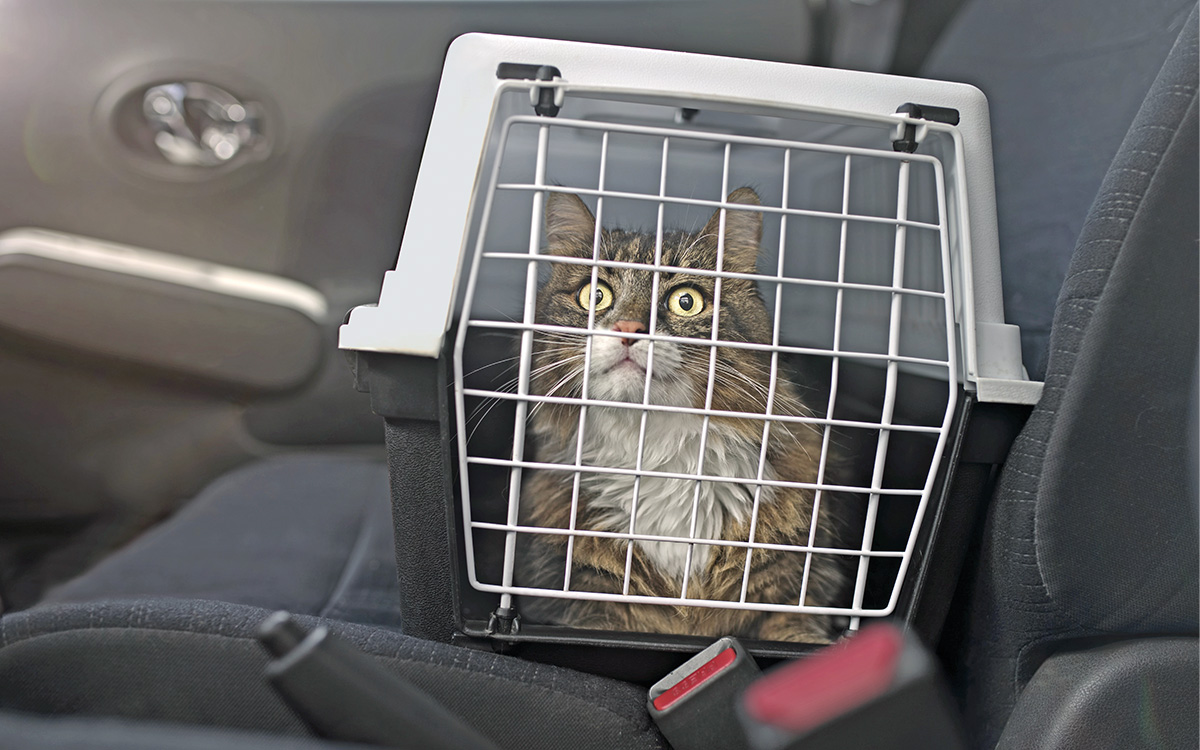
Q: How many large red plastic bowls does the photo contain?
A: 0